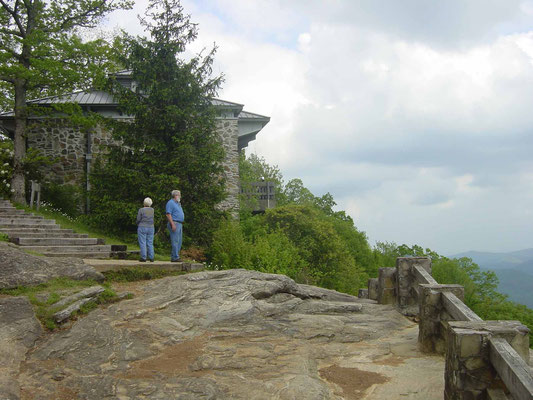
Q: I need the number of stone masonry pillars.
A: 6